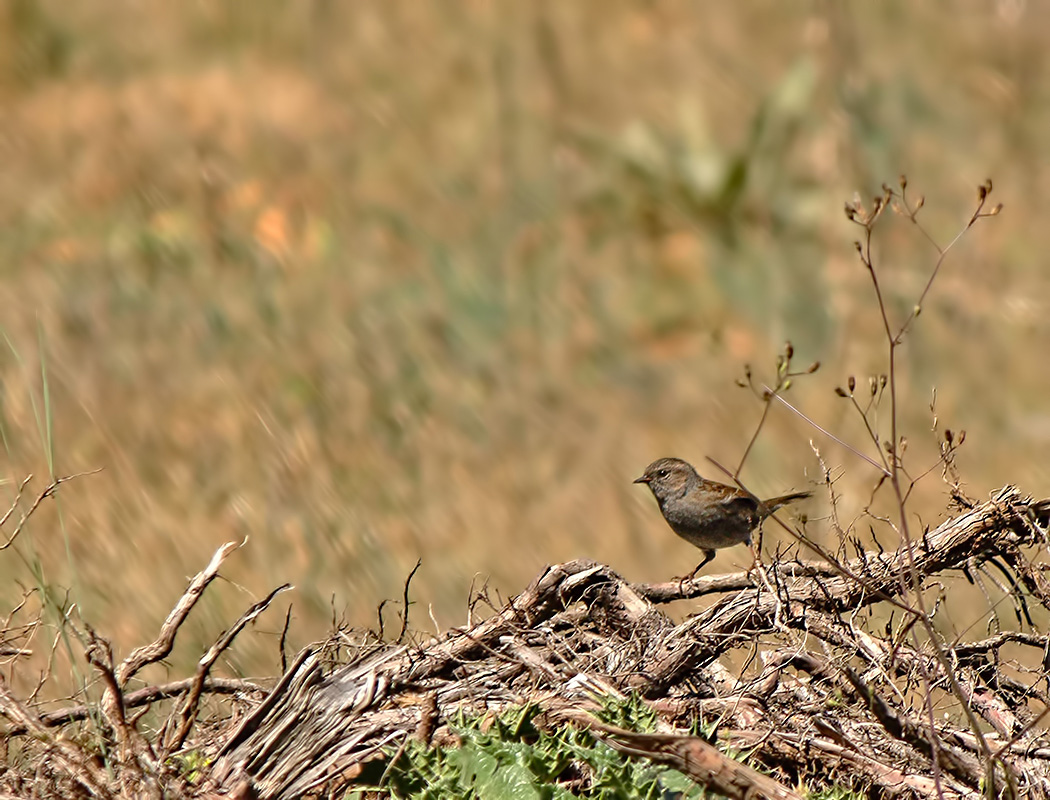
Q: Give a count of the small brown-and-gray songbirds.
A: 1